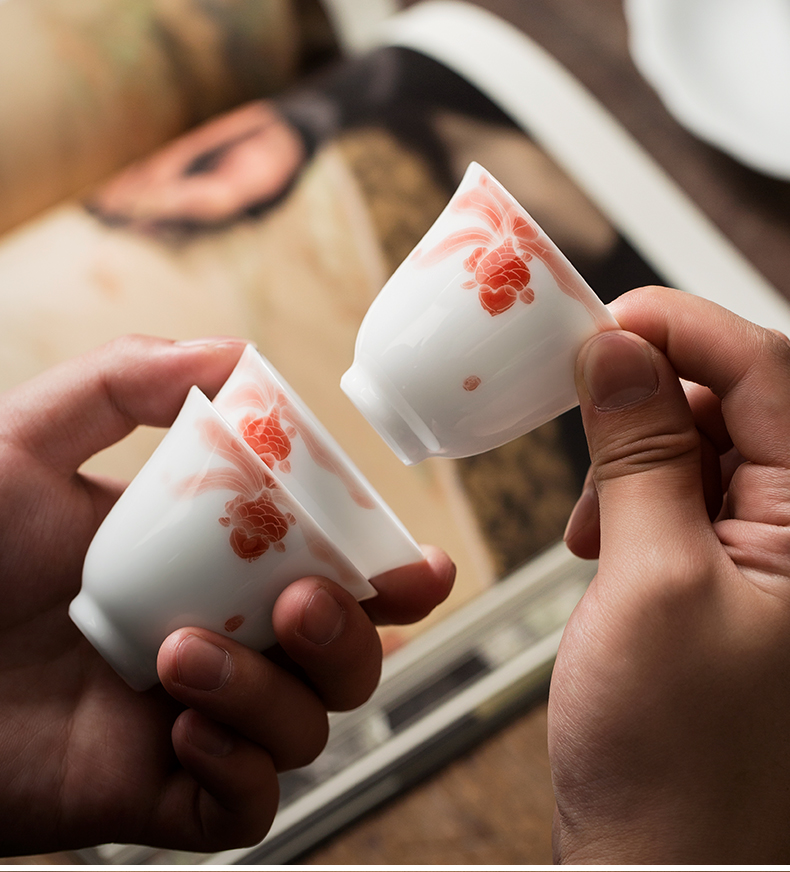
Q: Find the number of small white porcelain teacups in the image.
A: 3